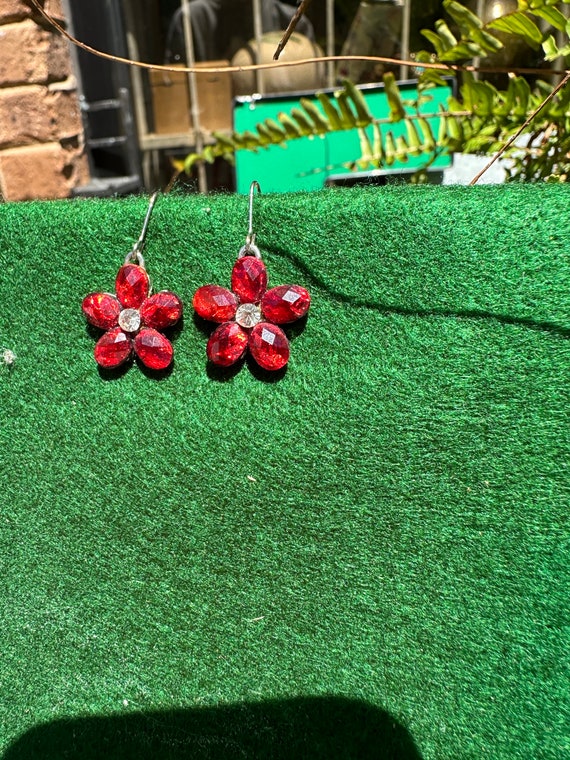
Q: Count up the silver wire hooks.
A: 2